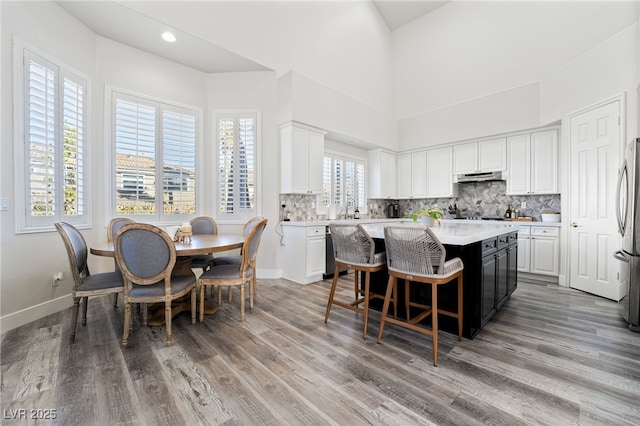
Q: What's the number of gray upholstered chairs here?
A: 6